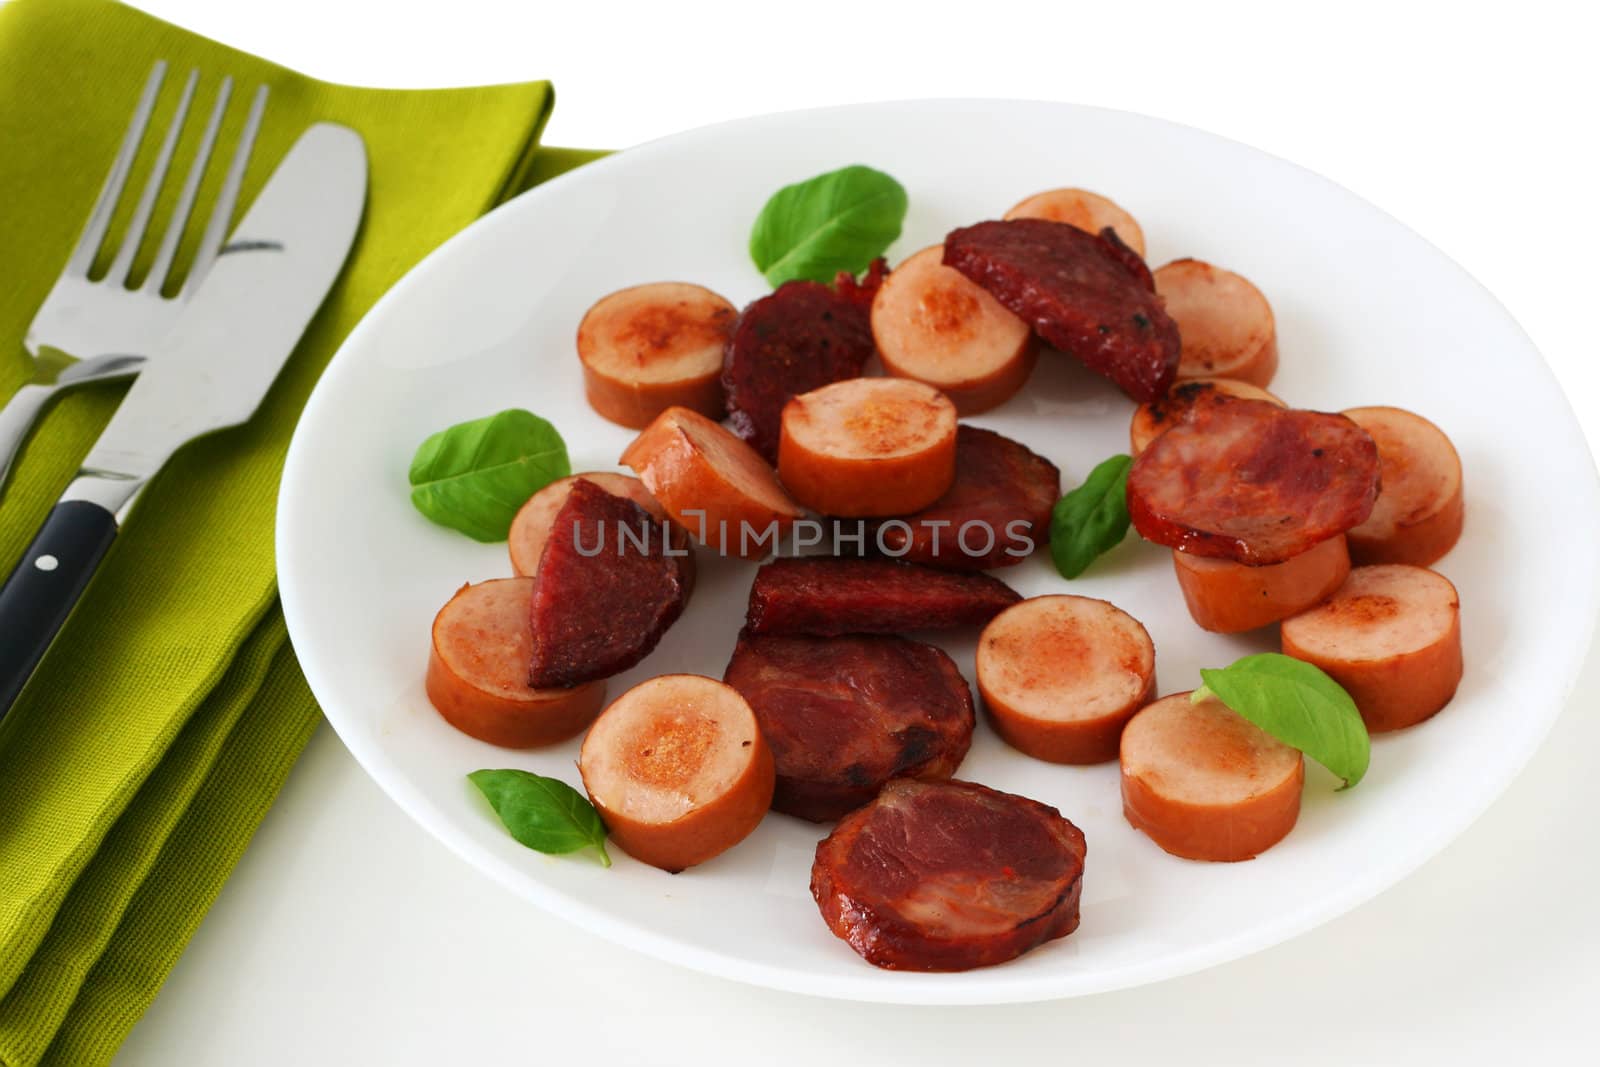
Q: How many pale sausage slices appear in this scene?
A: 15